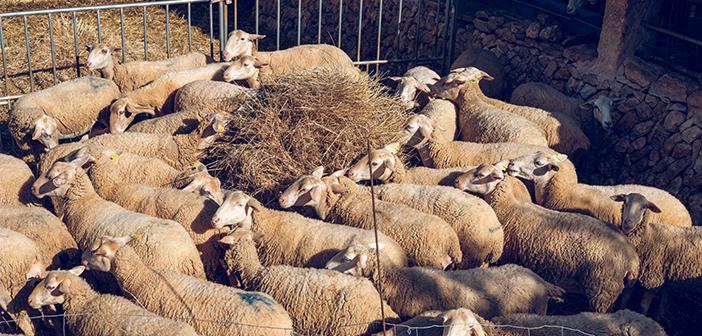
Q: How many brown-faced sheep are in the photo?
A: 1